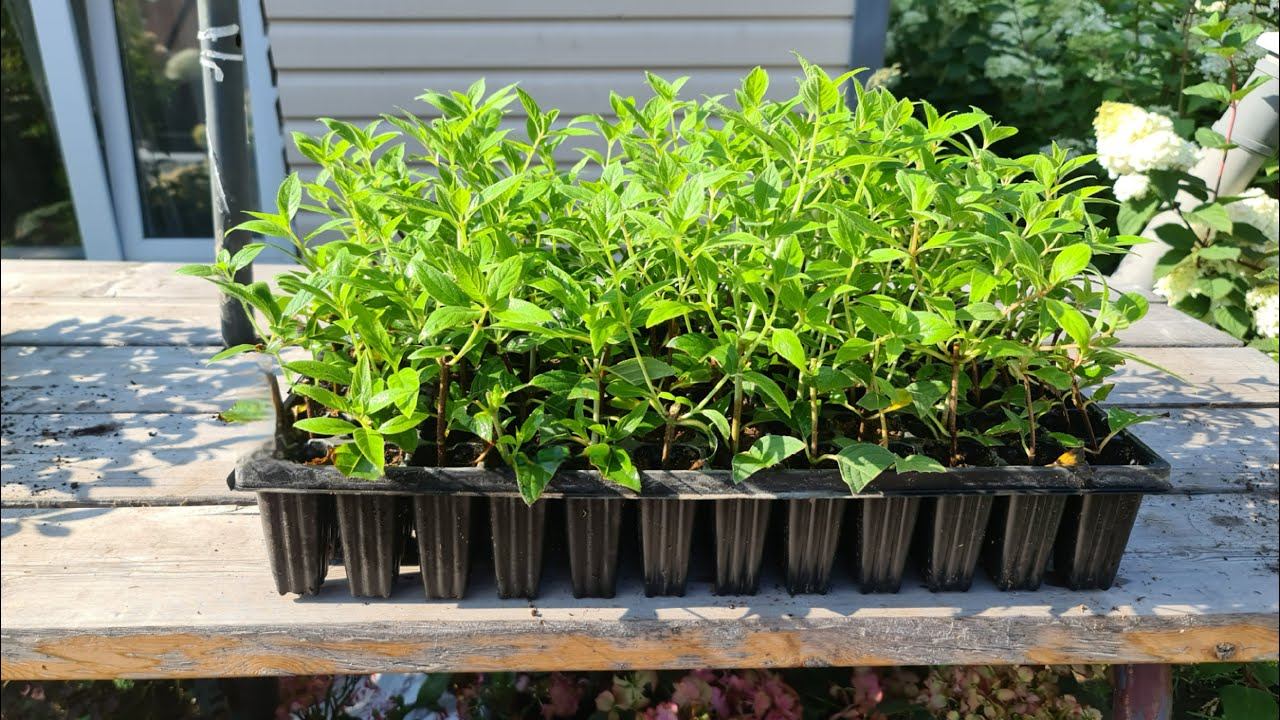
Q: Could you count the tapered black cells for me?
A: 12